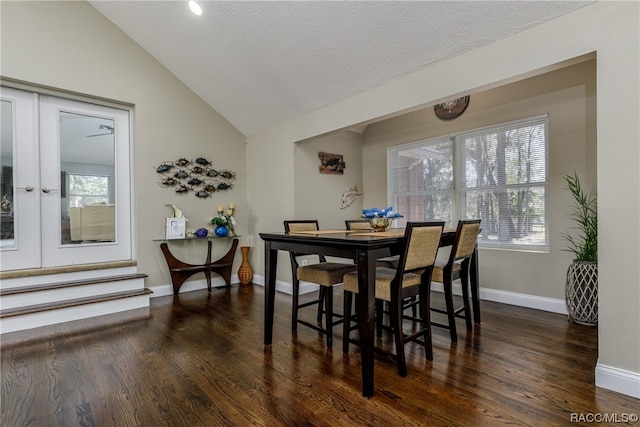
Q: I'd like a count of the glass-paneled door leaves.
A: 2